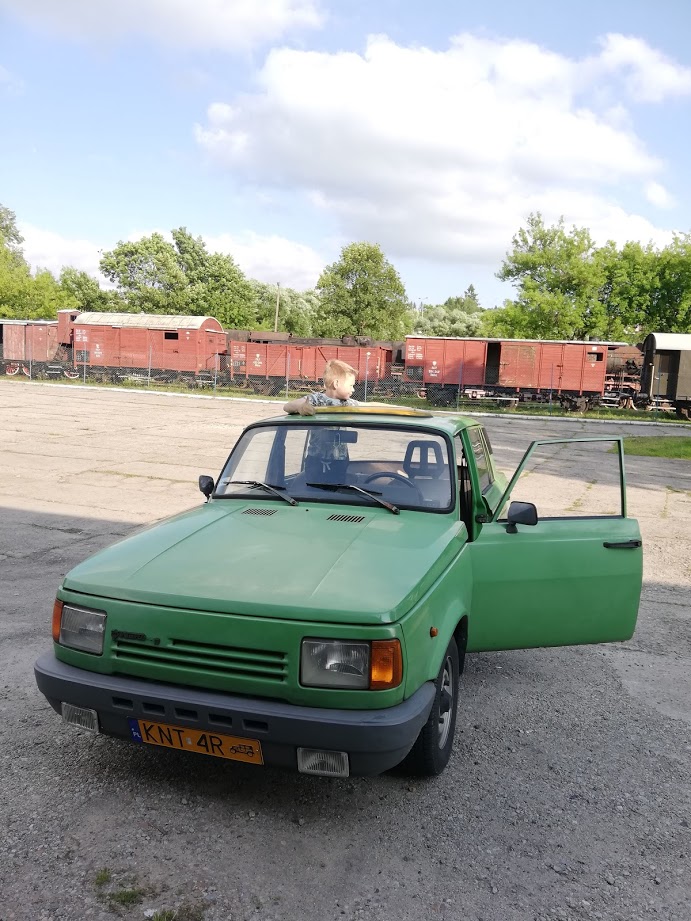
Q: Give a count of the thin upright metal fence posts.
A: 9